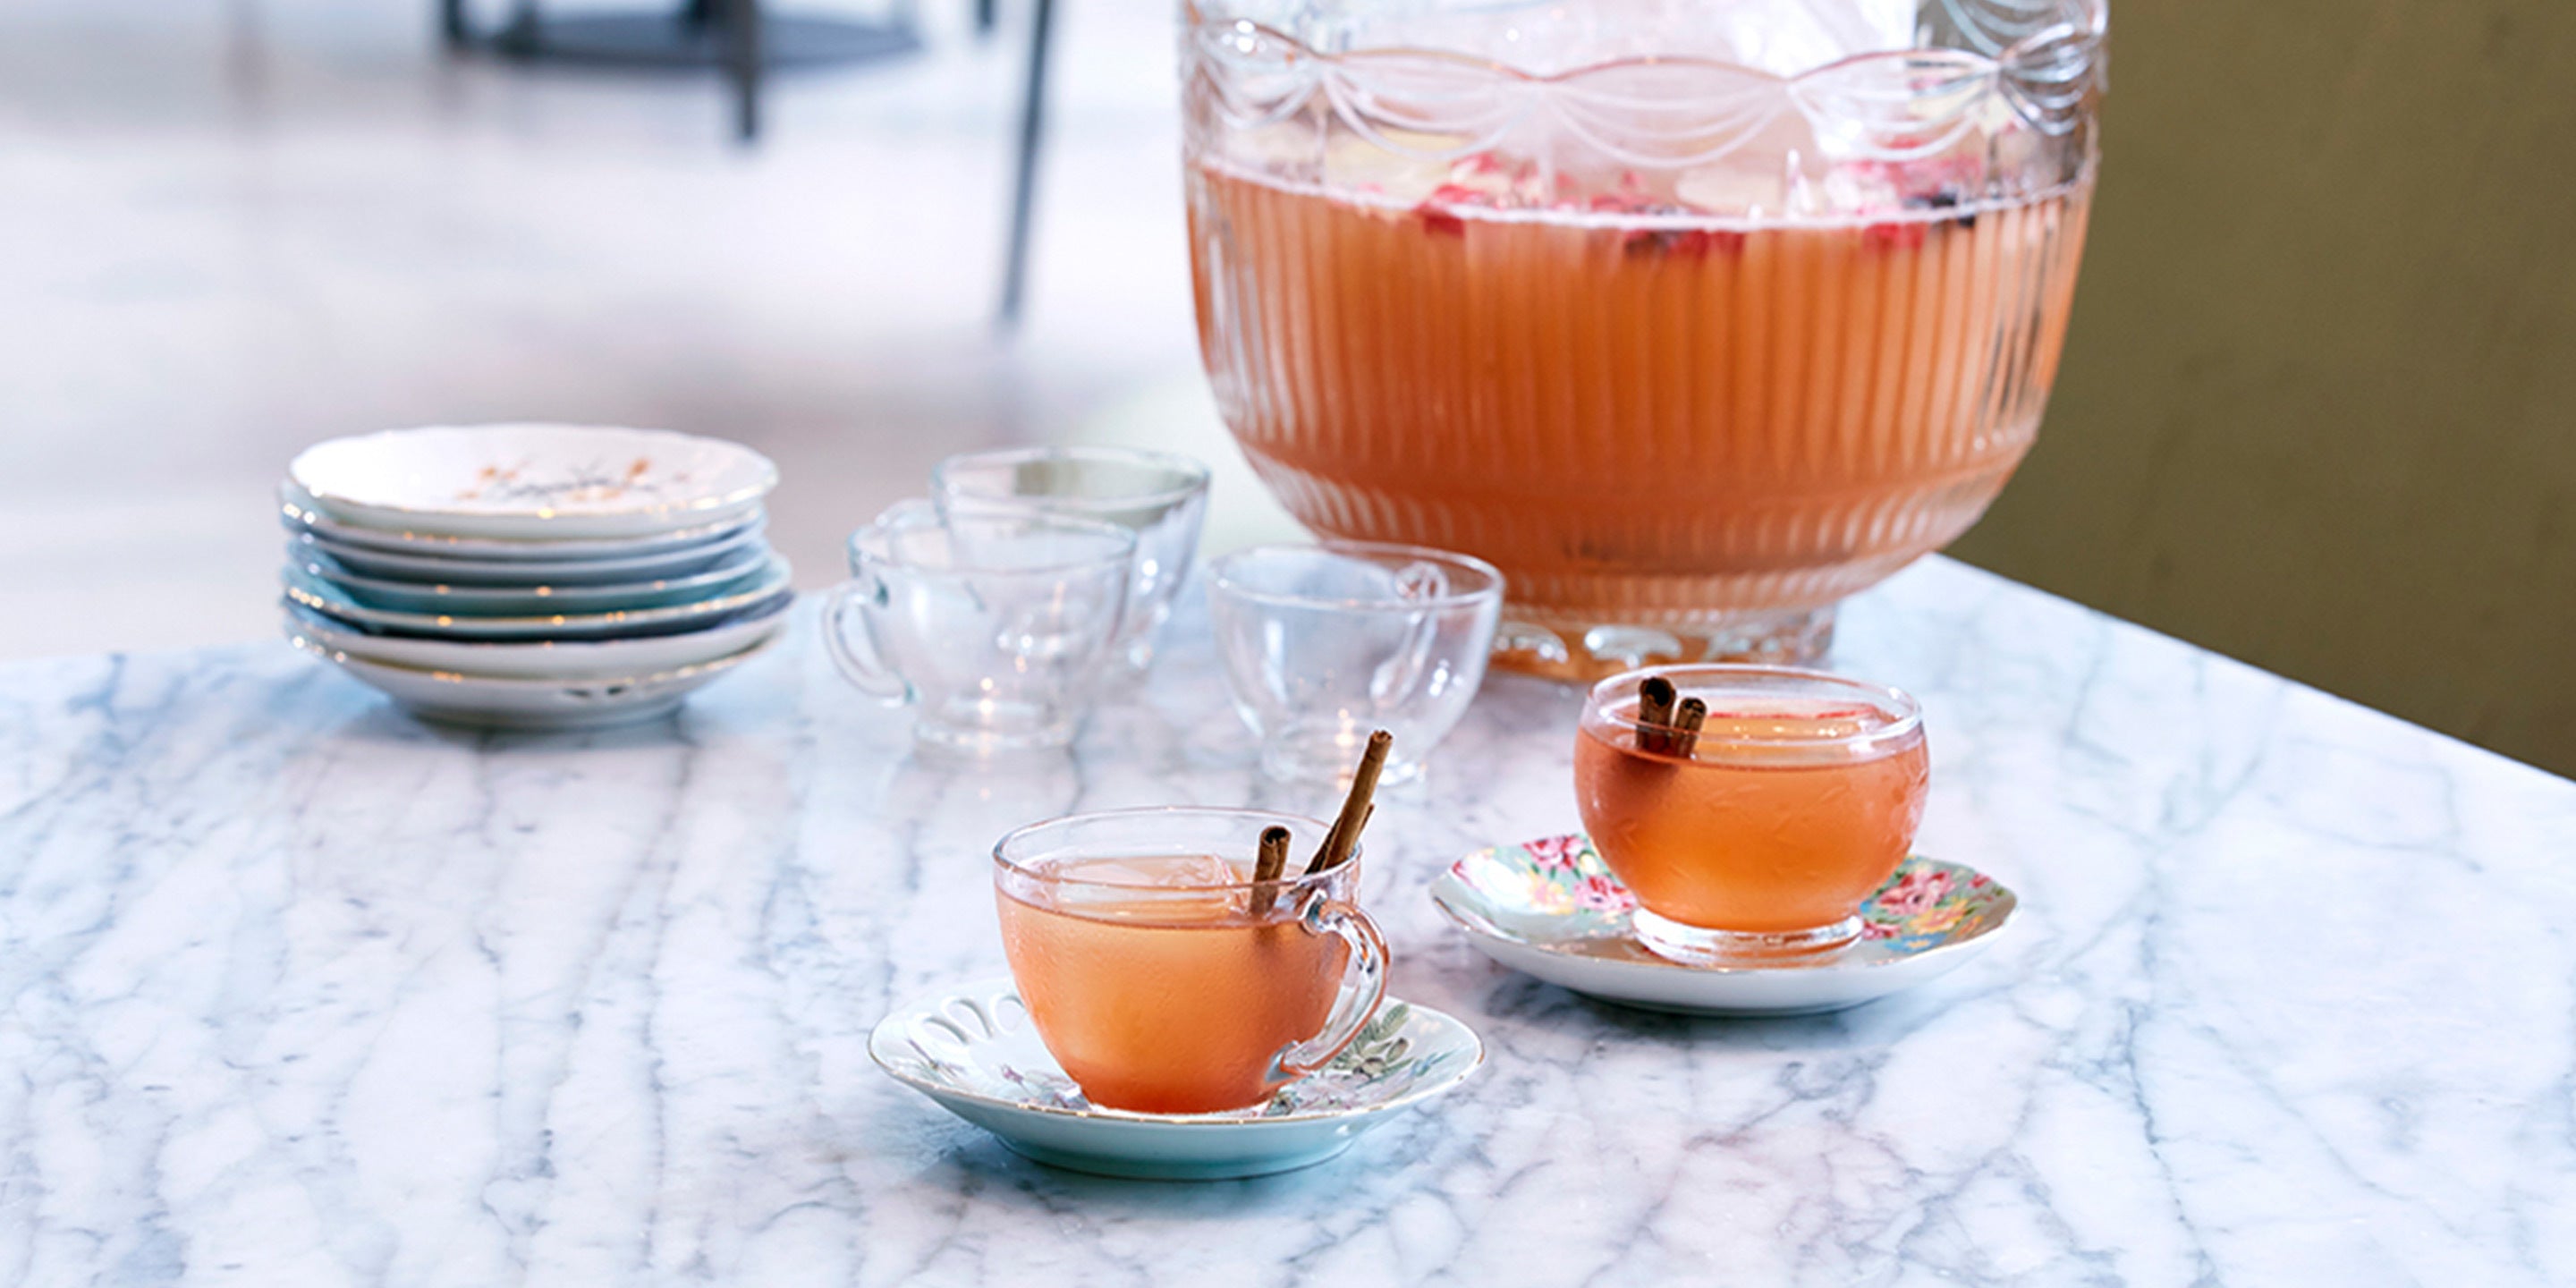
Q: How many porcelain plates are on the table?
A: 9